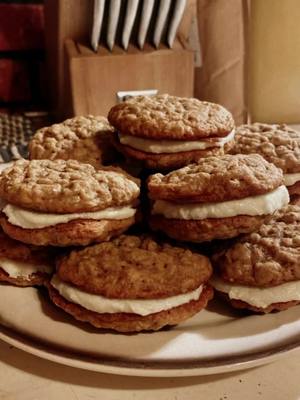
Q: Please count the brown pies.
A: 8